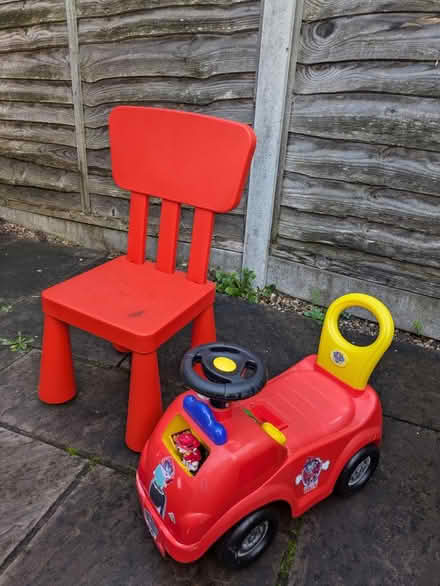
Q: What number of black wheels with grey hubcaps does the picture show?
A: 2